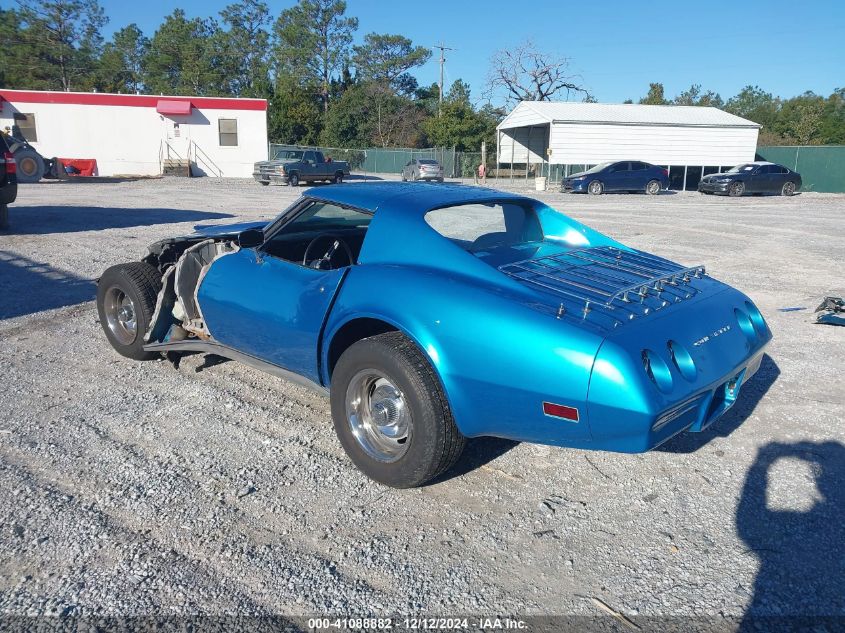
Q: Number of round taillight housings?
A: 4